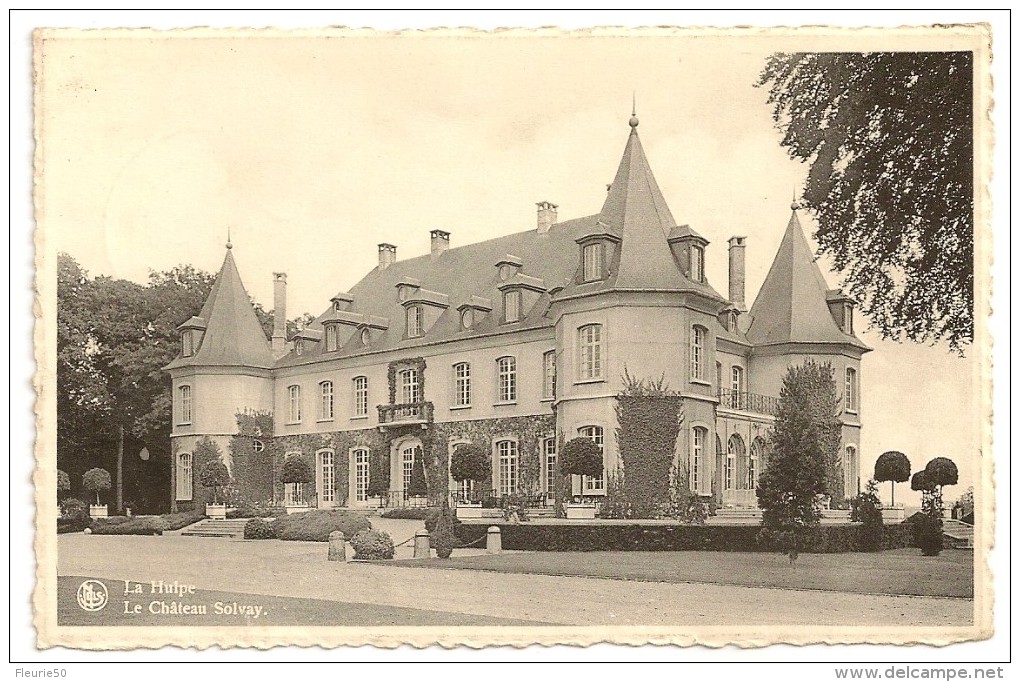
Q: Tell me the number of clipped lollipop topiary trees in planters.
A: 9